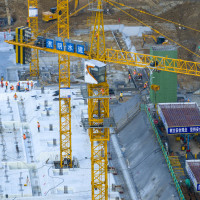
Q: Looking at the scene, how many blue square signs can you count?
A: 4